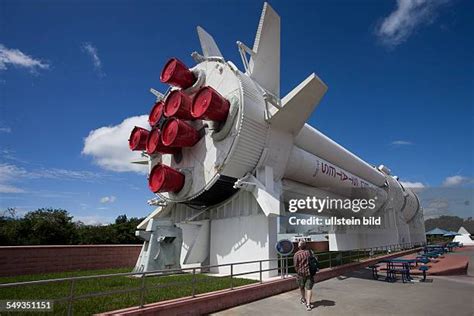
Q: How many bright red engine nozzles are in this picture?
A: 8